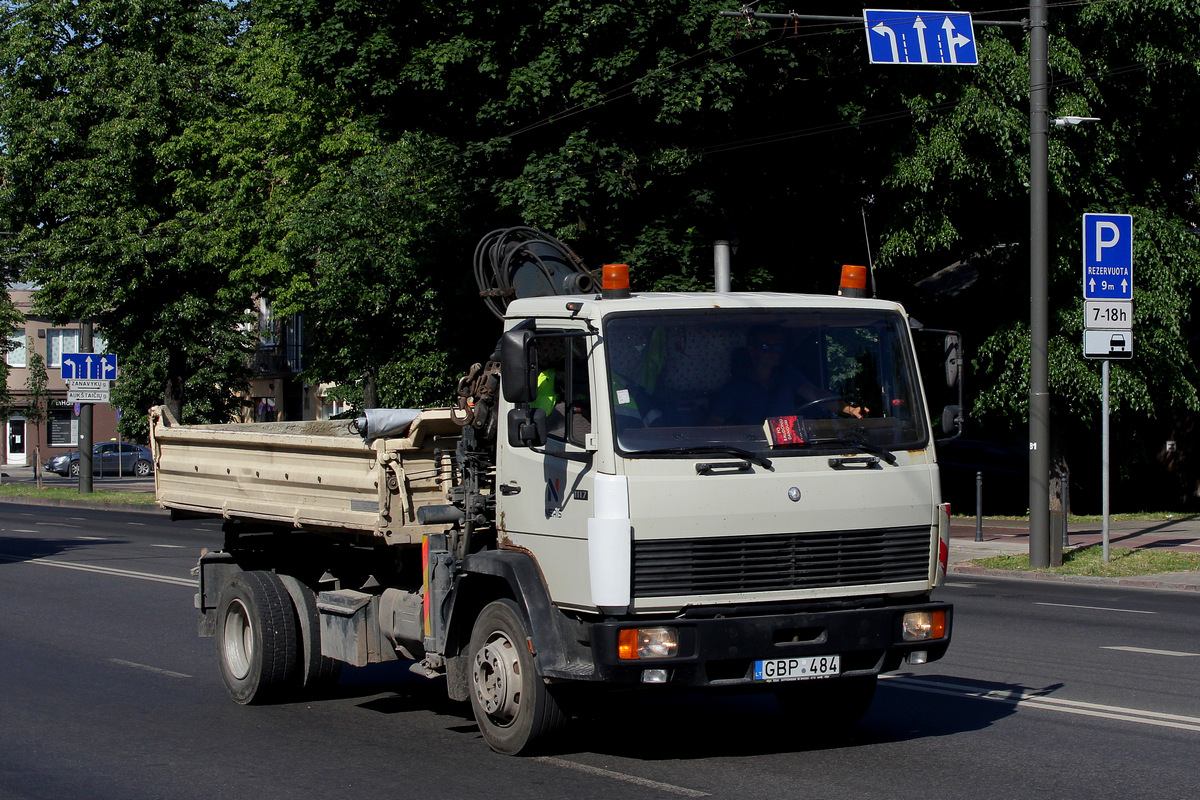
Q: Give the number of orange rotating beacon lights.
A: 2